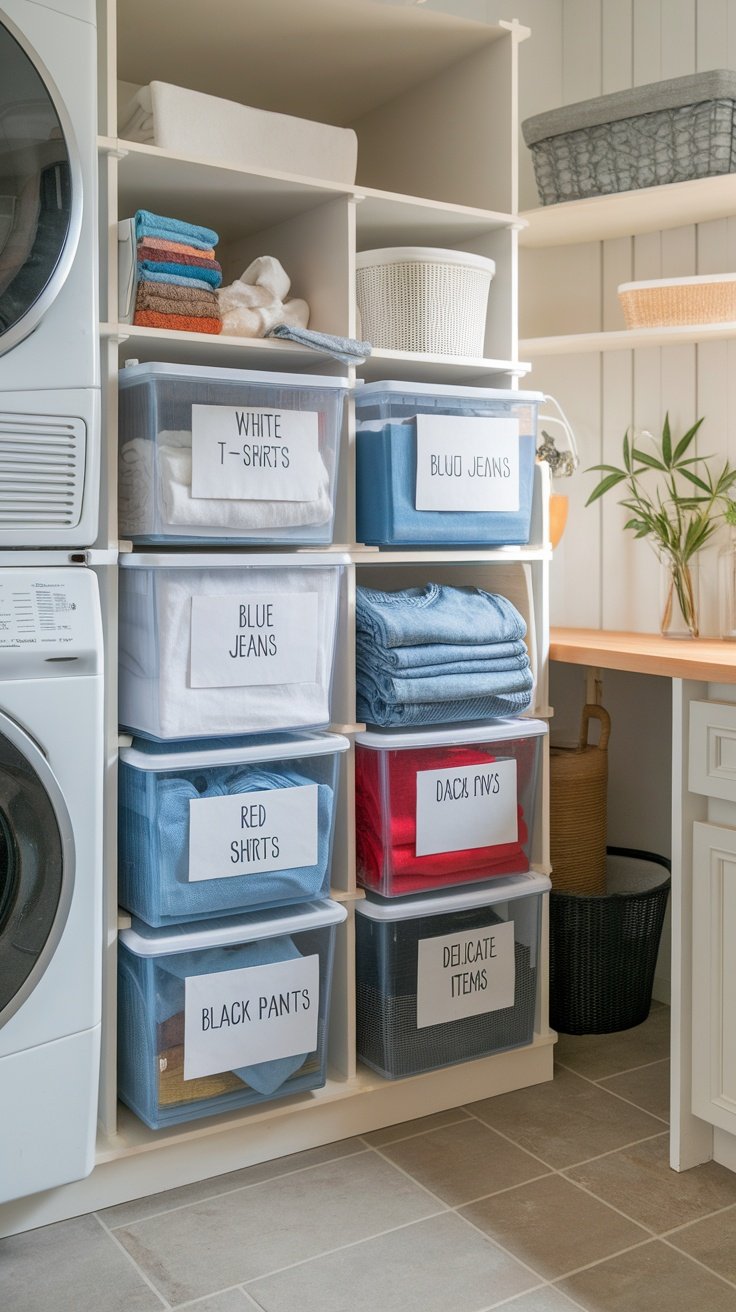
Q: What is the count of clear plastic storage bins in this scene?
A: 7